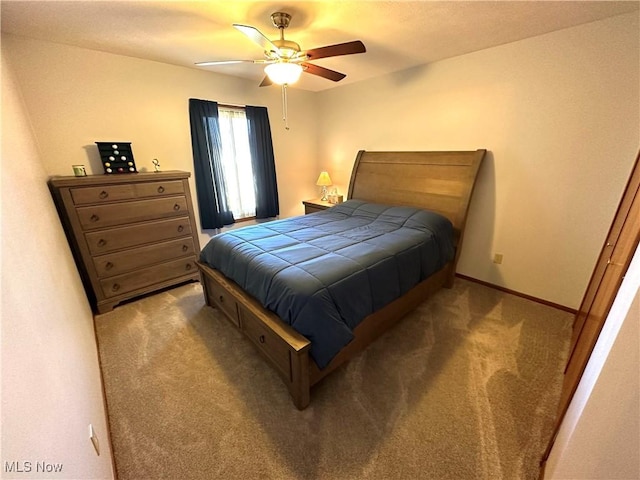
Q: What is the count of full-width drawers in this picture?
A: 4